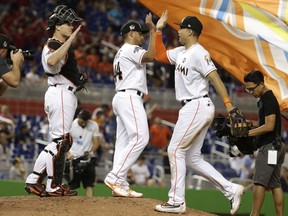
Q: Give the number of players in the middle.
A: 3